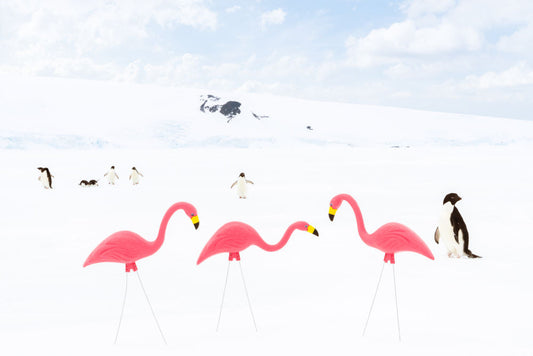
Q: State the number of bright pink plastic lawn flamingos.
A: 3